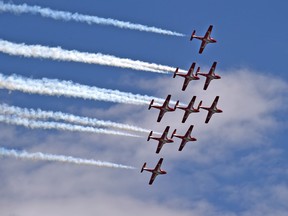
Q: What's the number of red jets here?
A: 9